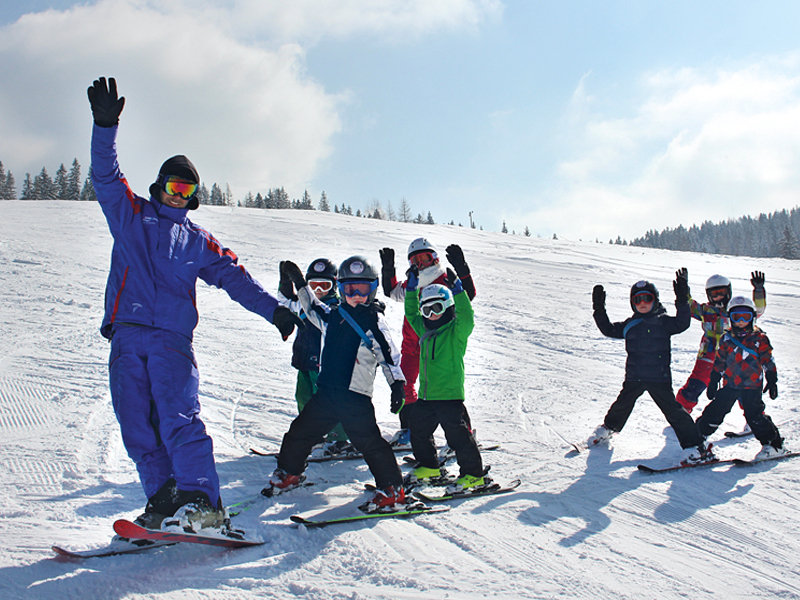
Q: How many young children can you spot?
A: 7